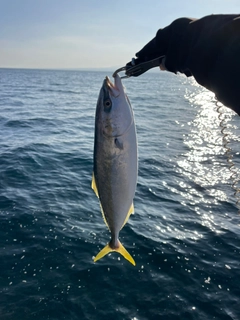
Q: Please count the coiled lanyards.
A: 1